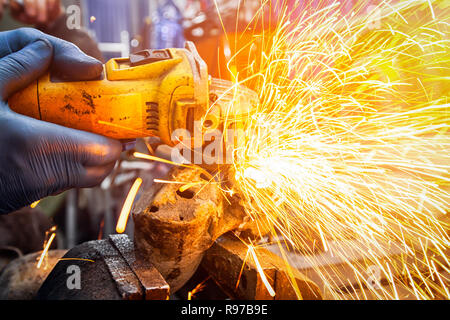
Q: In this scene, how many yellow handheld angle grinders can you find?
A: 1